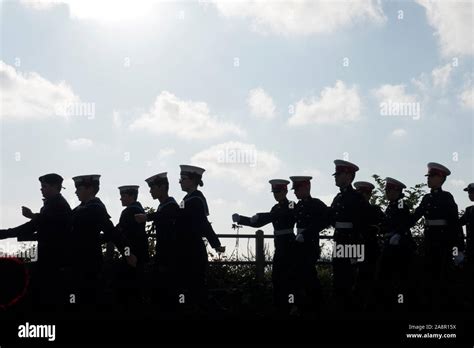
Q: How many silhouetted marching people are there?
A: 12